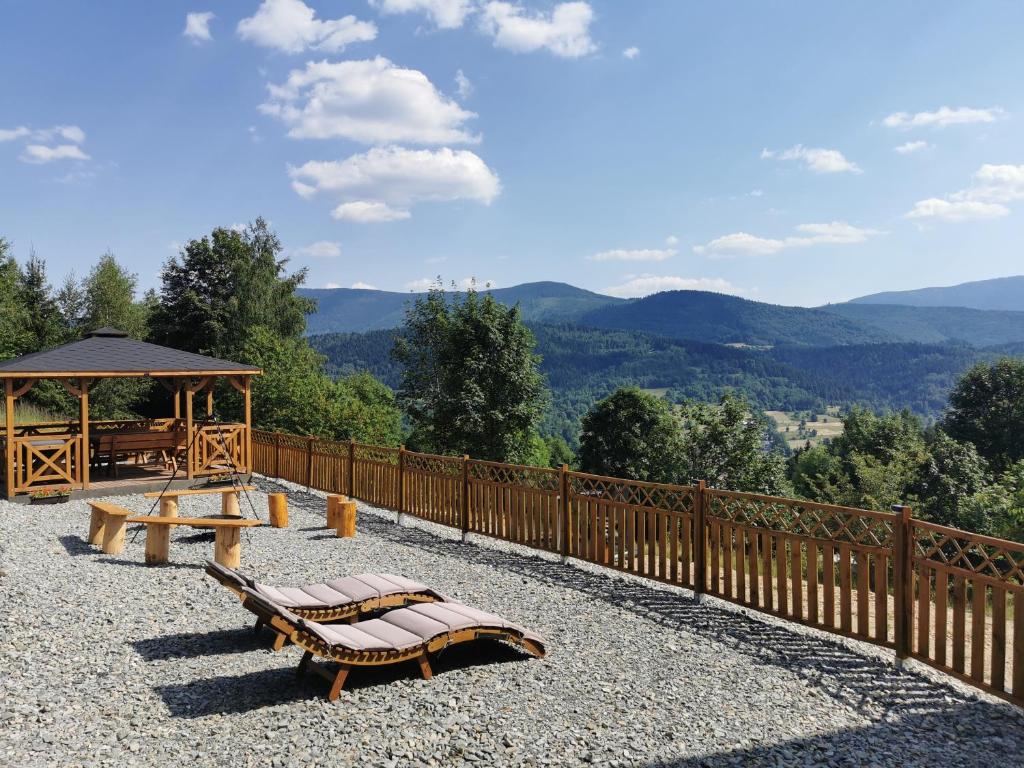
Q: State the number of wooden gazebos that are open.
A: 1